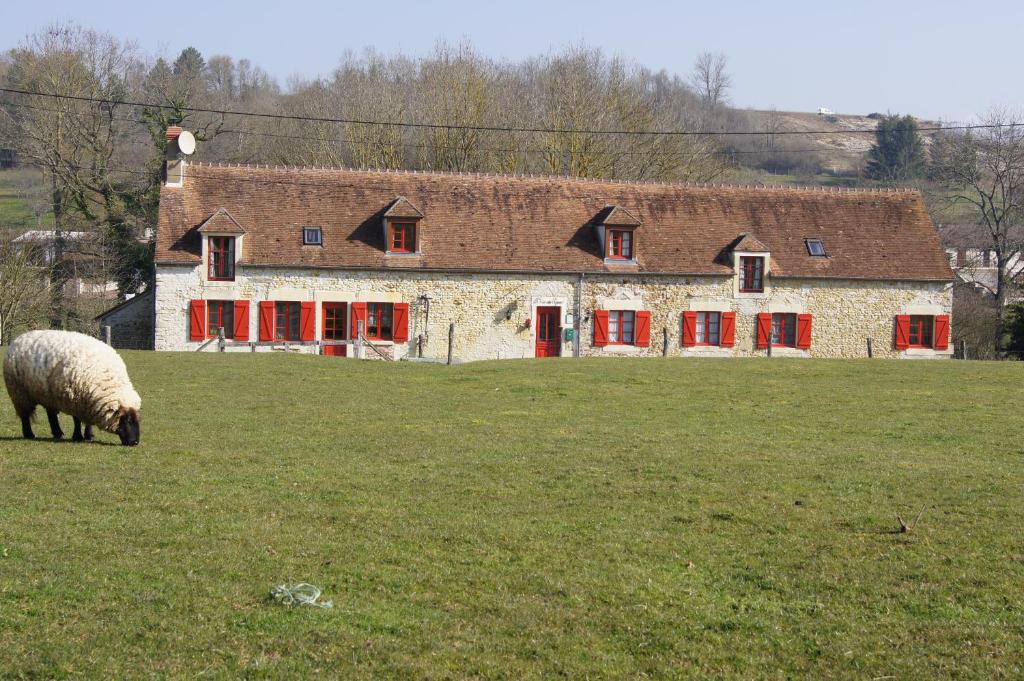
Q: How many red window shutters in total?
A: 14